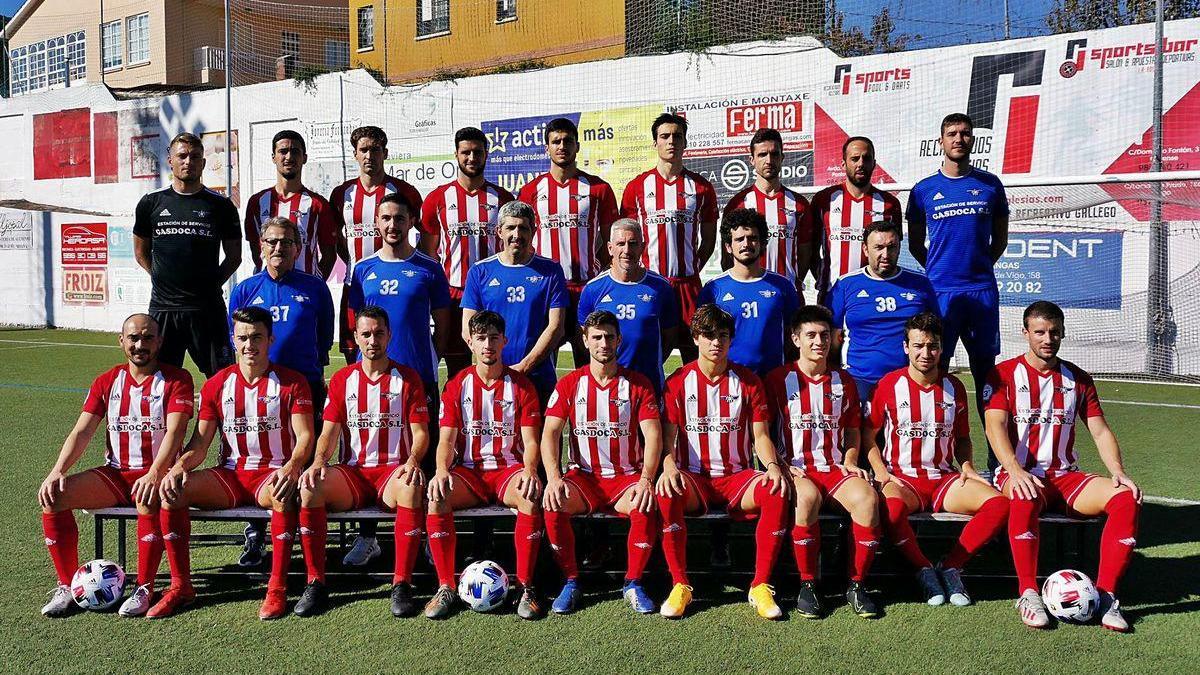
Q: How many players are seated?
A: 9